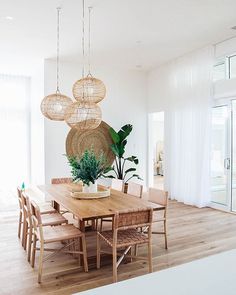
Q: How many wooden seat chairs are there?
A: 8